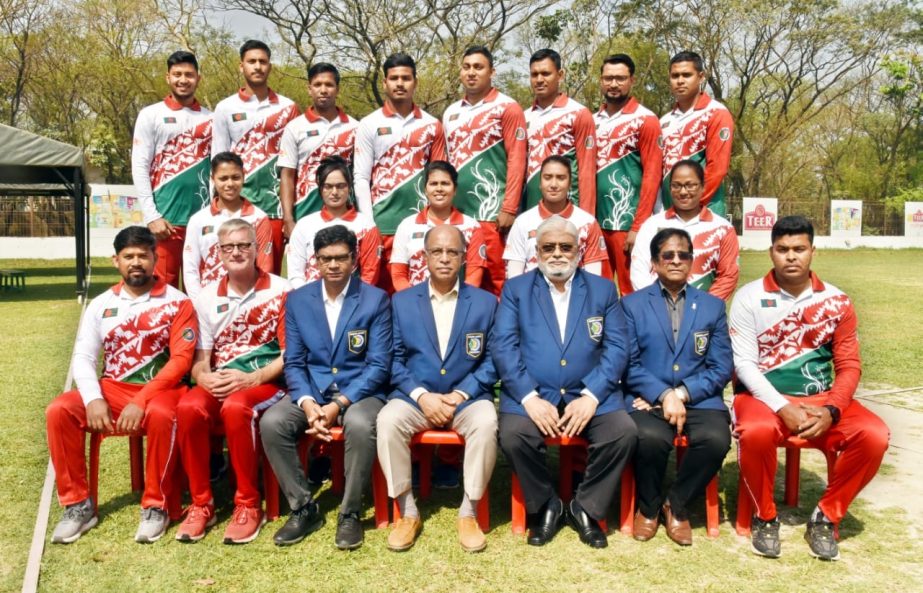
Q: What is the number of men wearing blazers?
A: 4